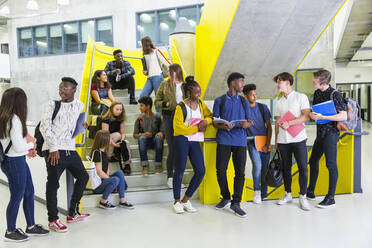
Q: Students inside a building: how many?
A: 14